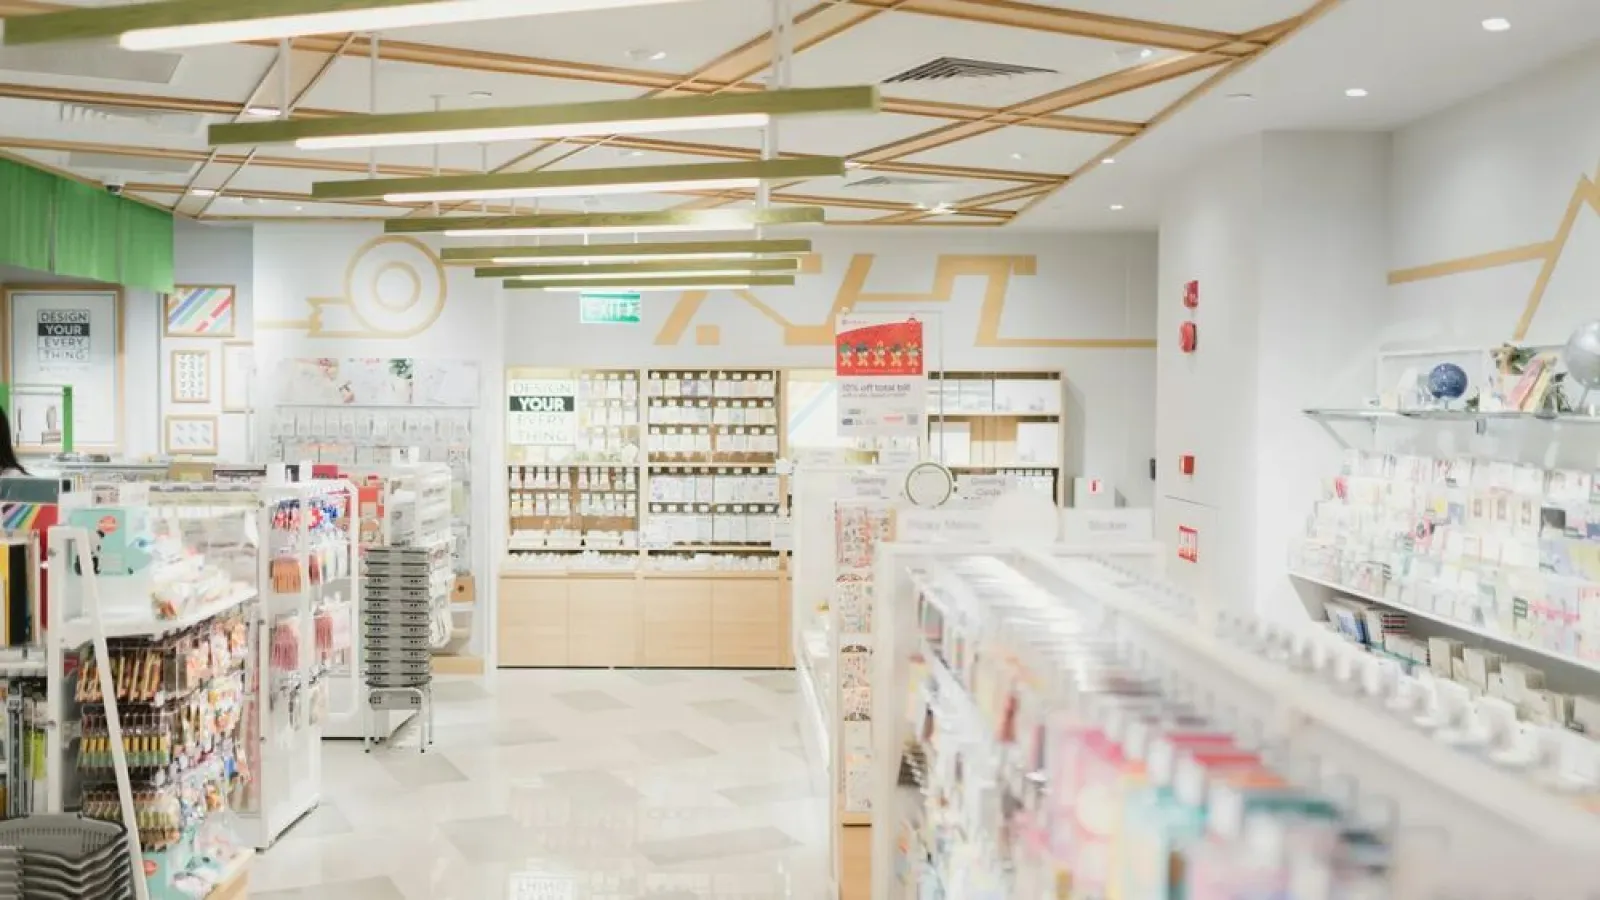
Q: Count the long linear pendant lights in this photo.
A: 7